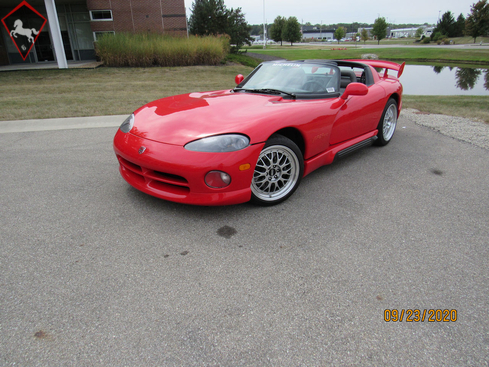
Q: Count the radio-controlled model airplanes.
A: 0